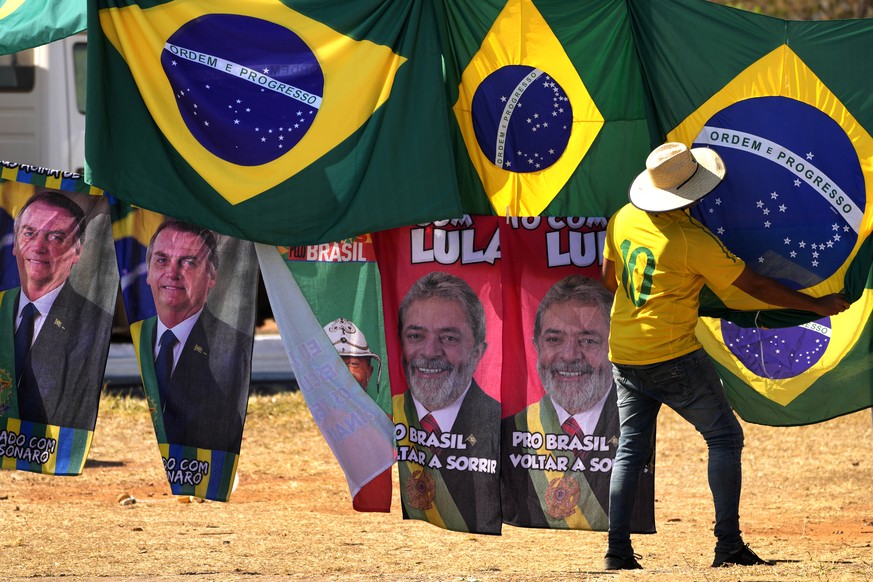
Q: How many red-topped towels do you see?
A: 2